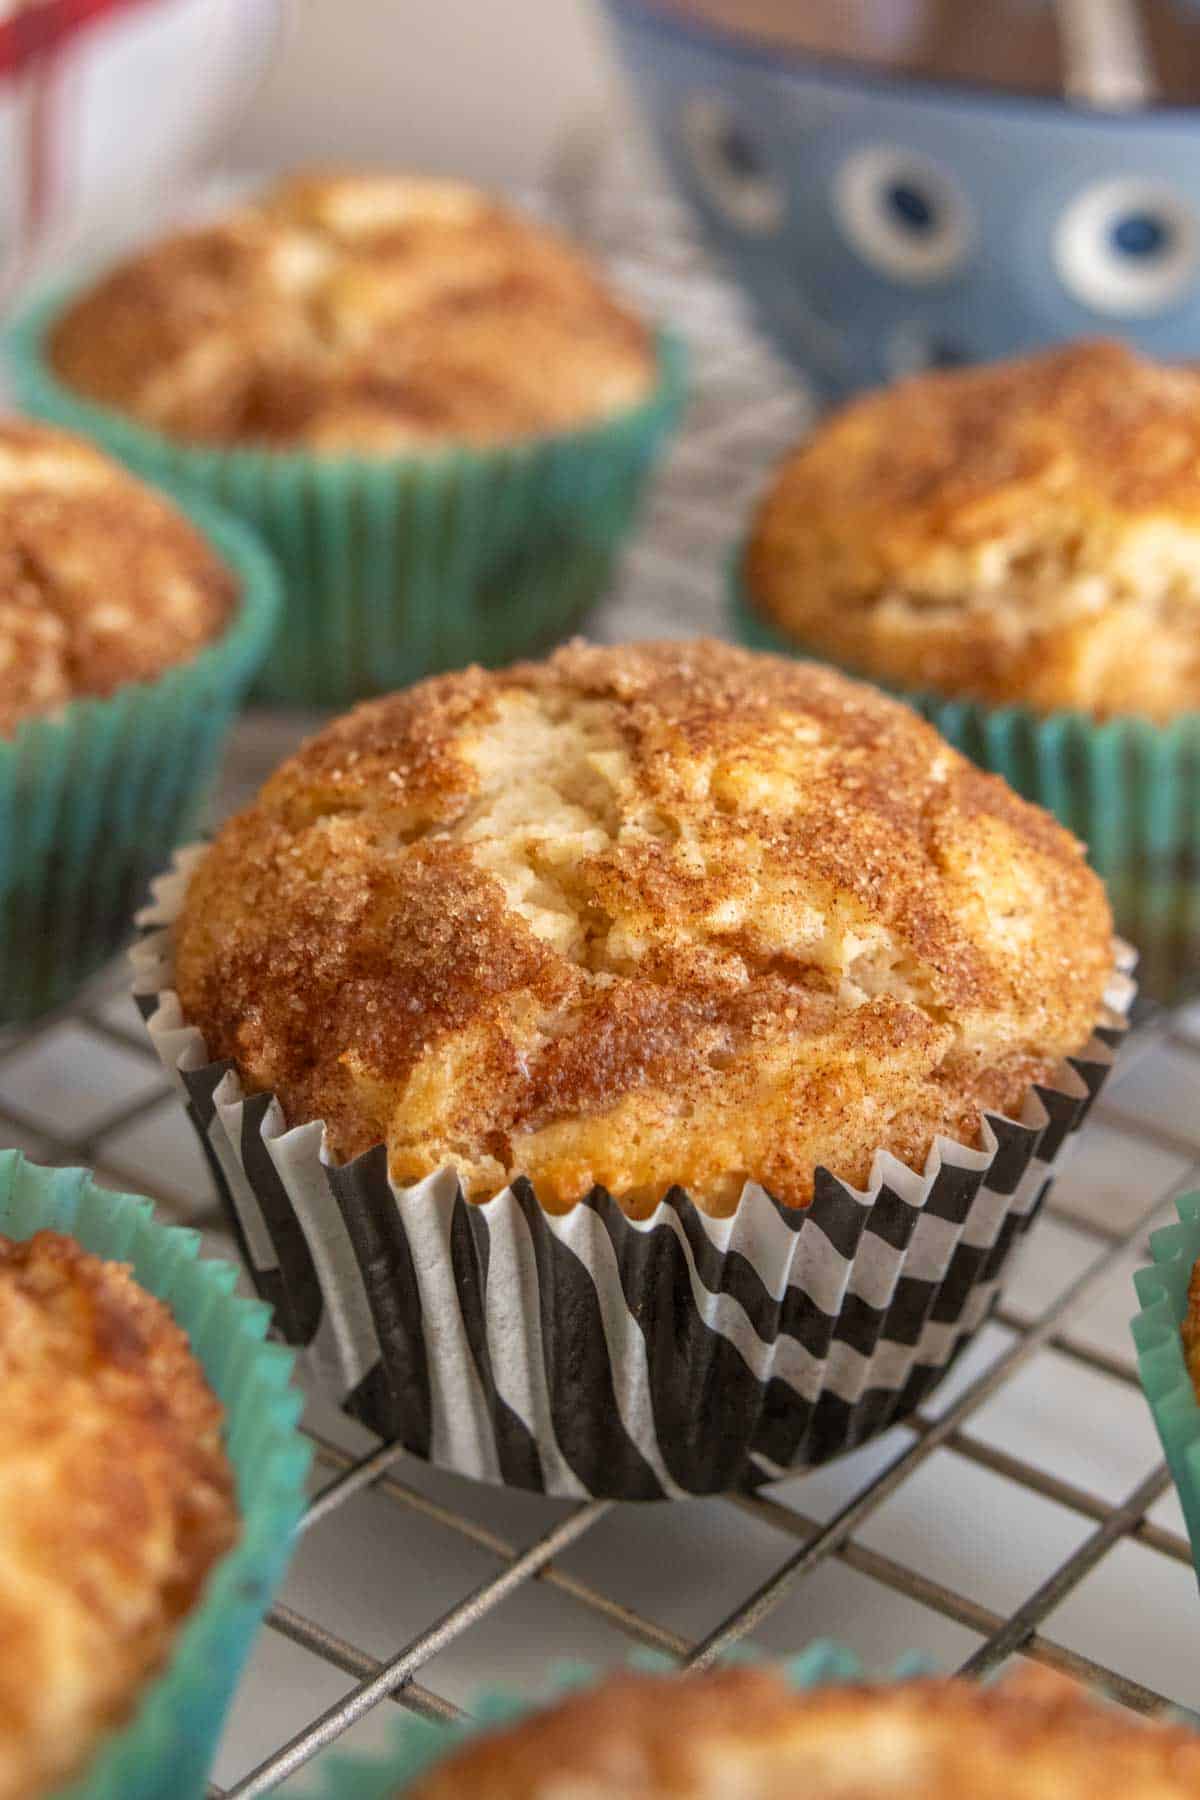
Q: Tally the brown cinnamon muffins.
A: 7